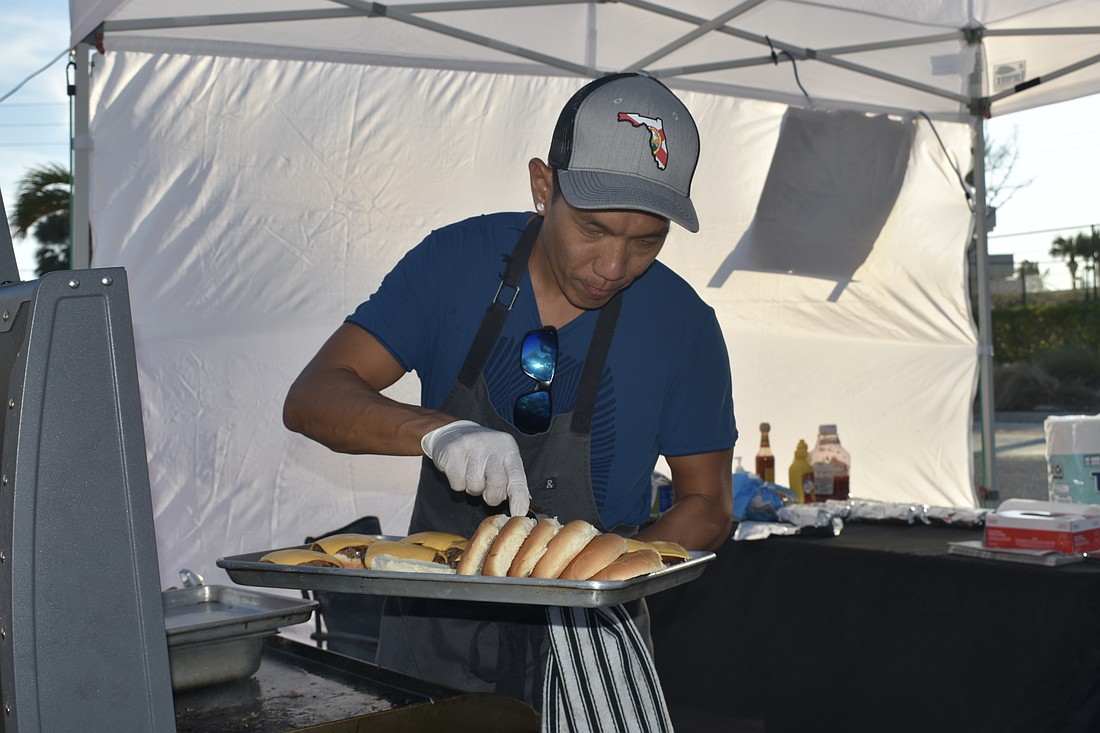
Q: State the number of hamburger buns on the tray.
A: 6